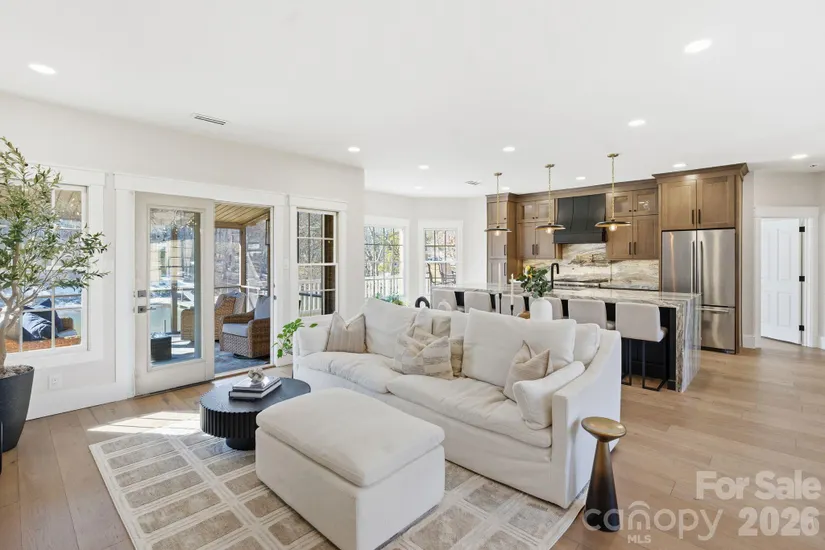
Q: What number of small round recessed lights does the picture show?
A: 11